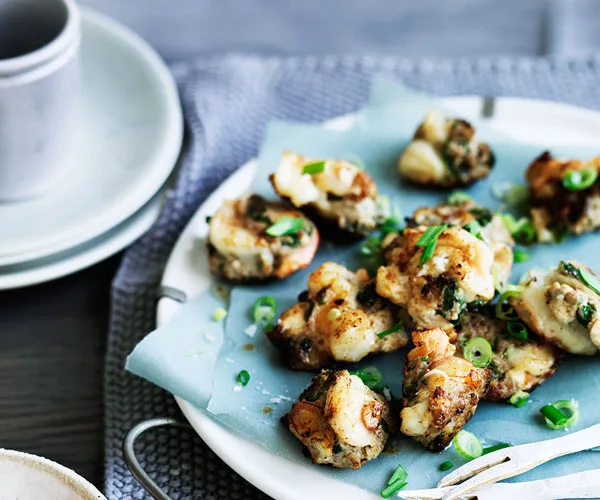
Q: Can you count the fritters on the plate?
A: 11